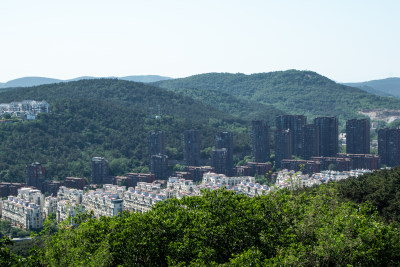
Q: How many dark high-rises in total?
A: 14